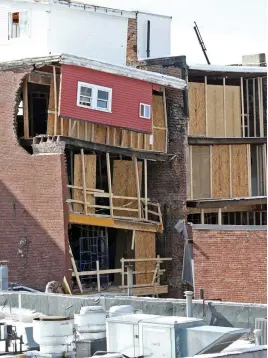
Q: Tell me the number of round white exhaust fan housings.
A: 3